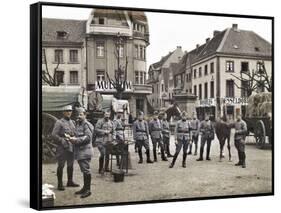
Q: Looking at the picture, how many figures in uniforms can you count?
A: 11